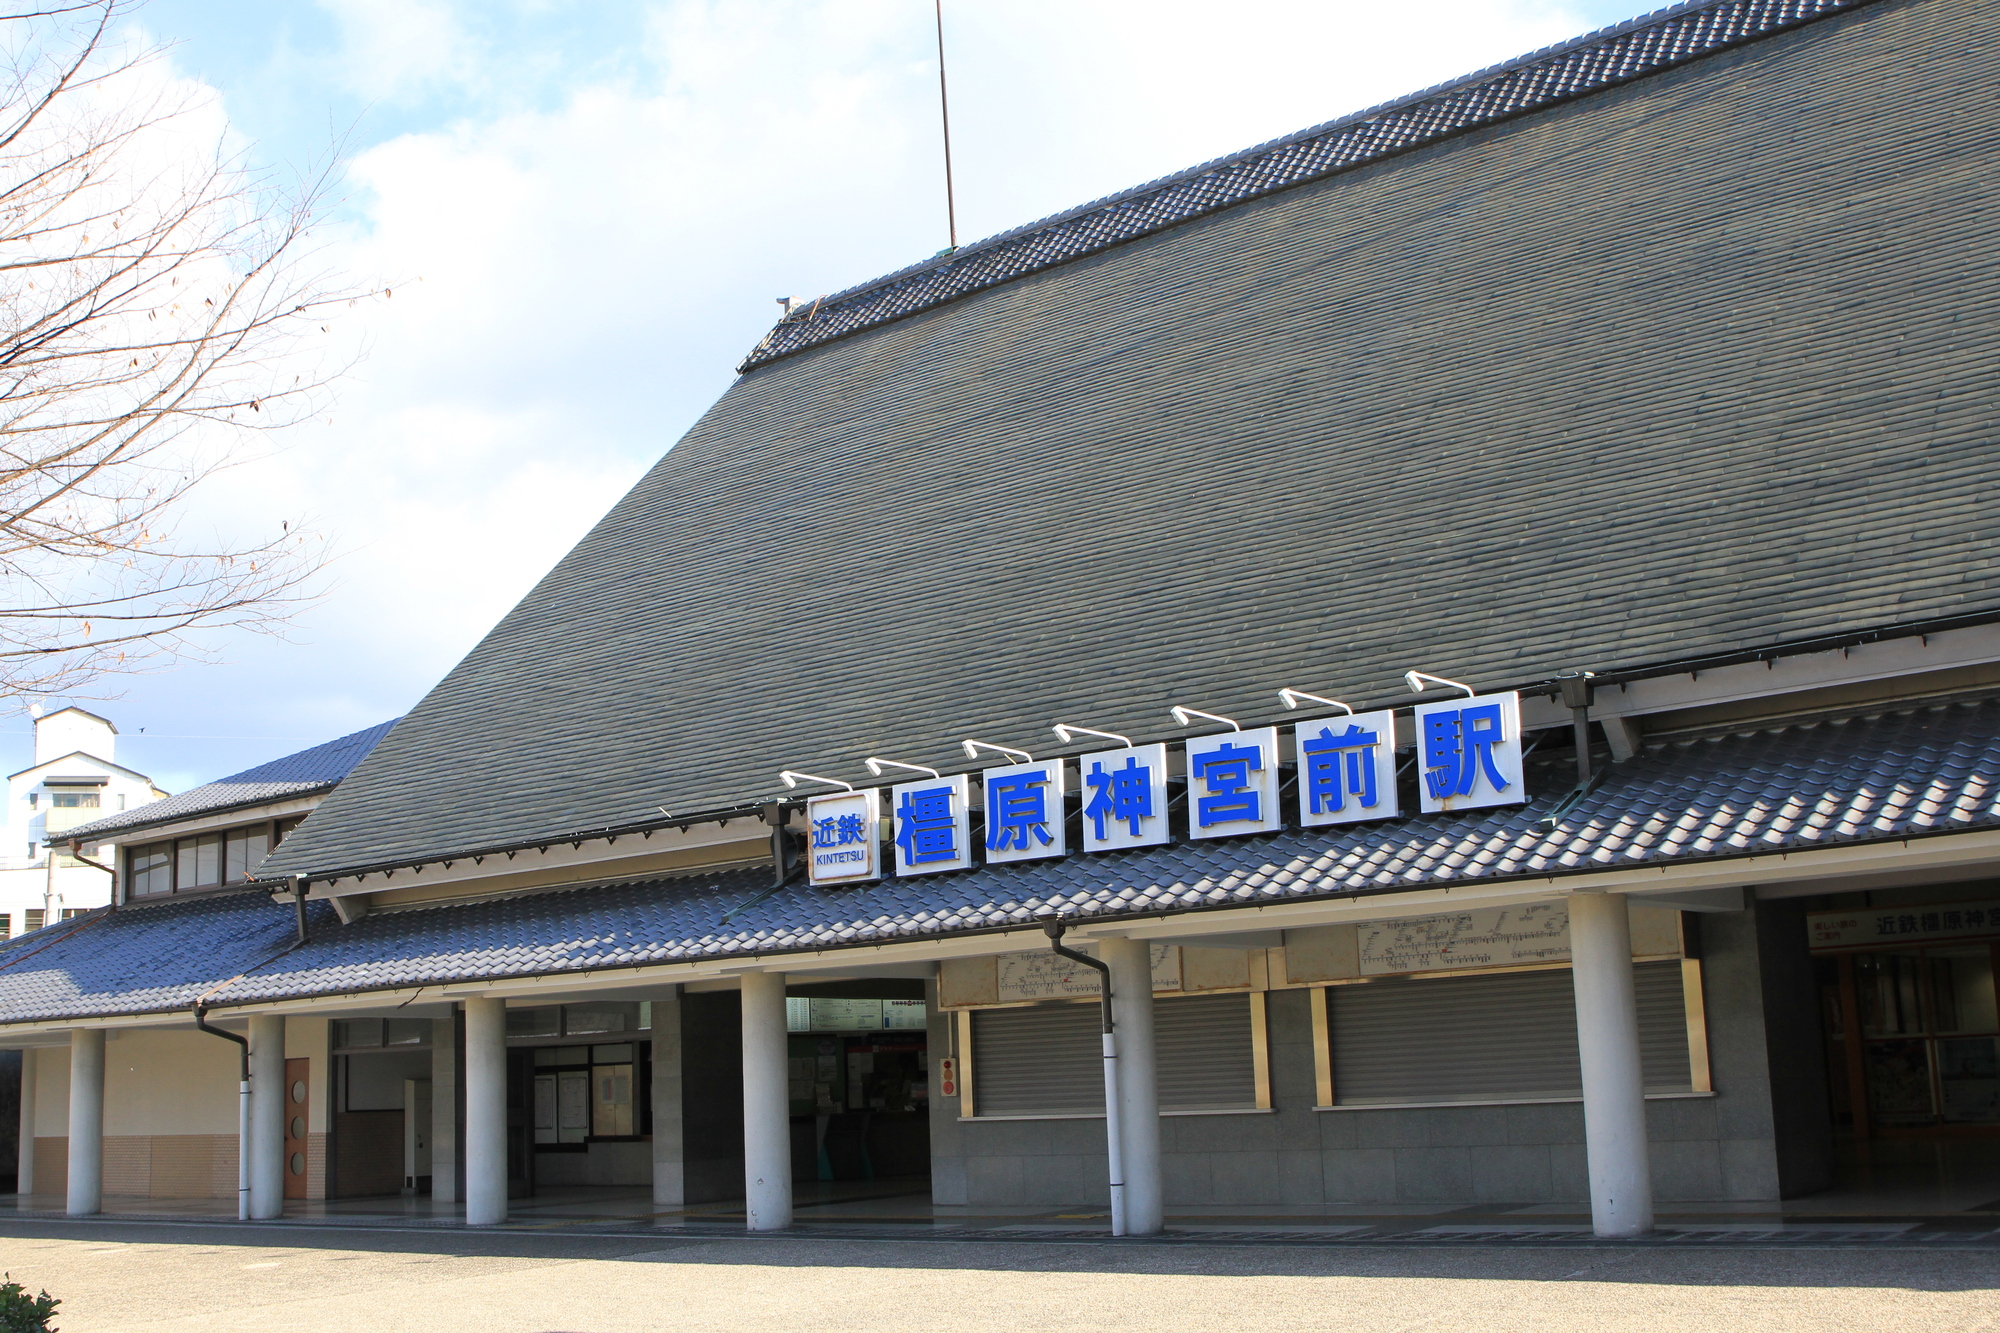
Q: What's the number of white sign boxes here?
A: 7